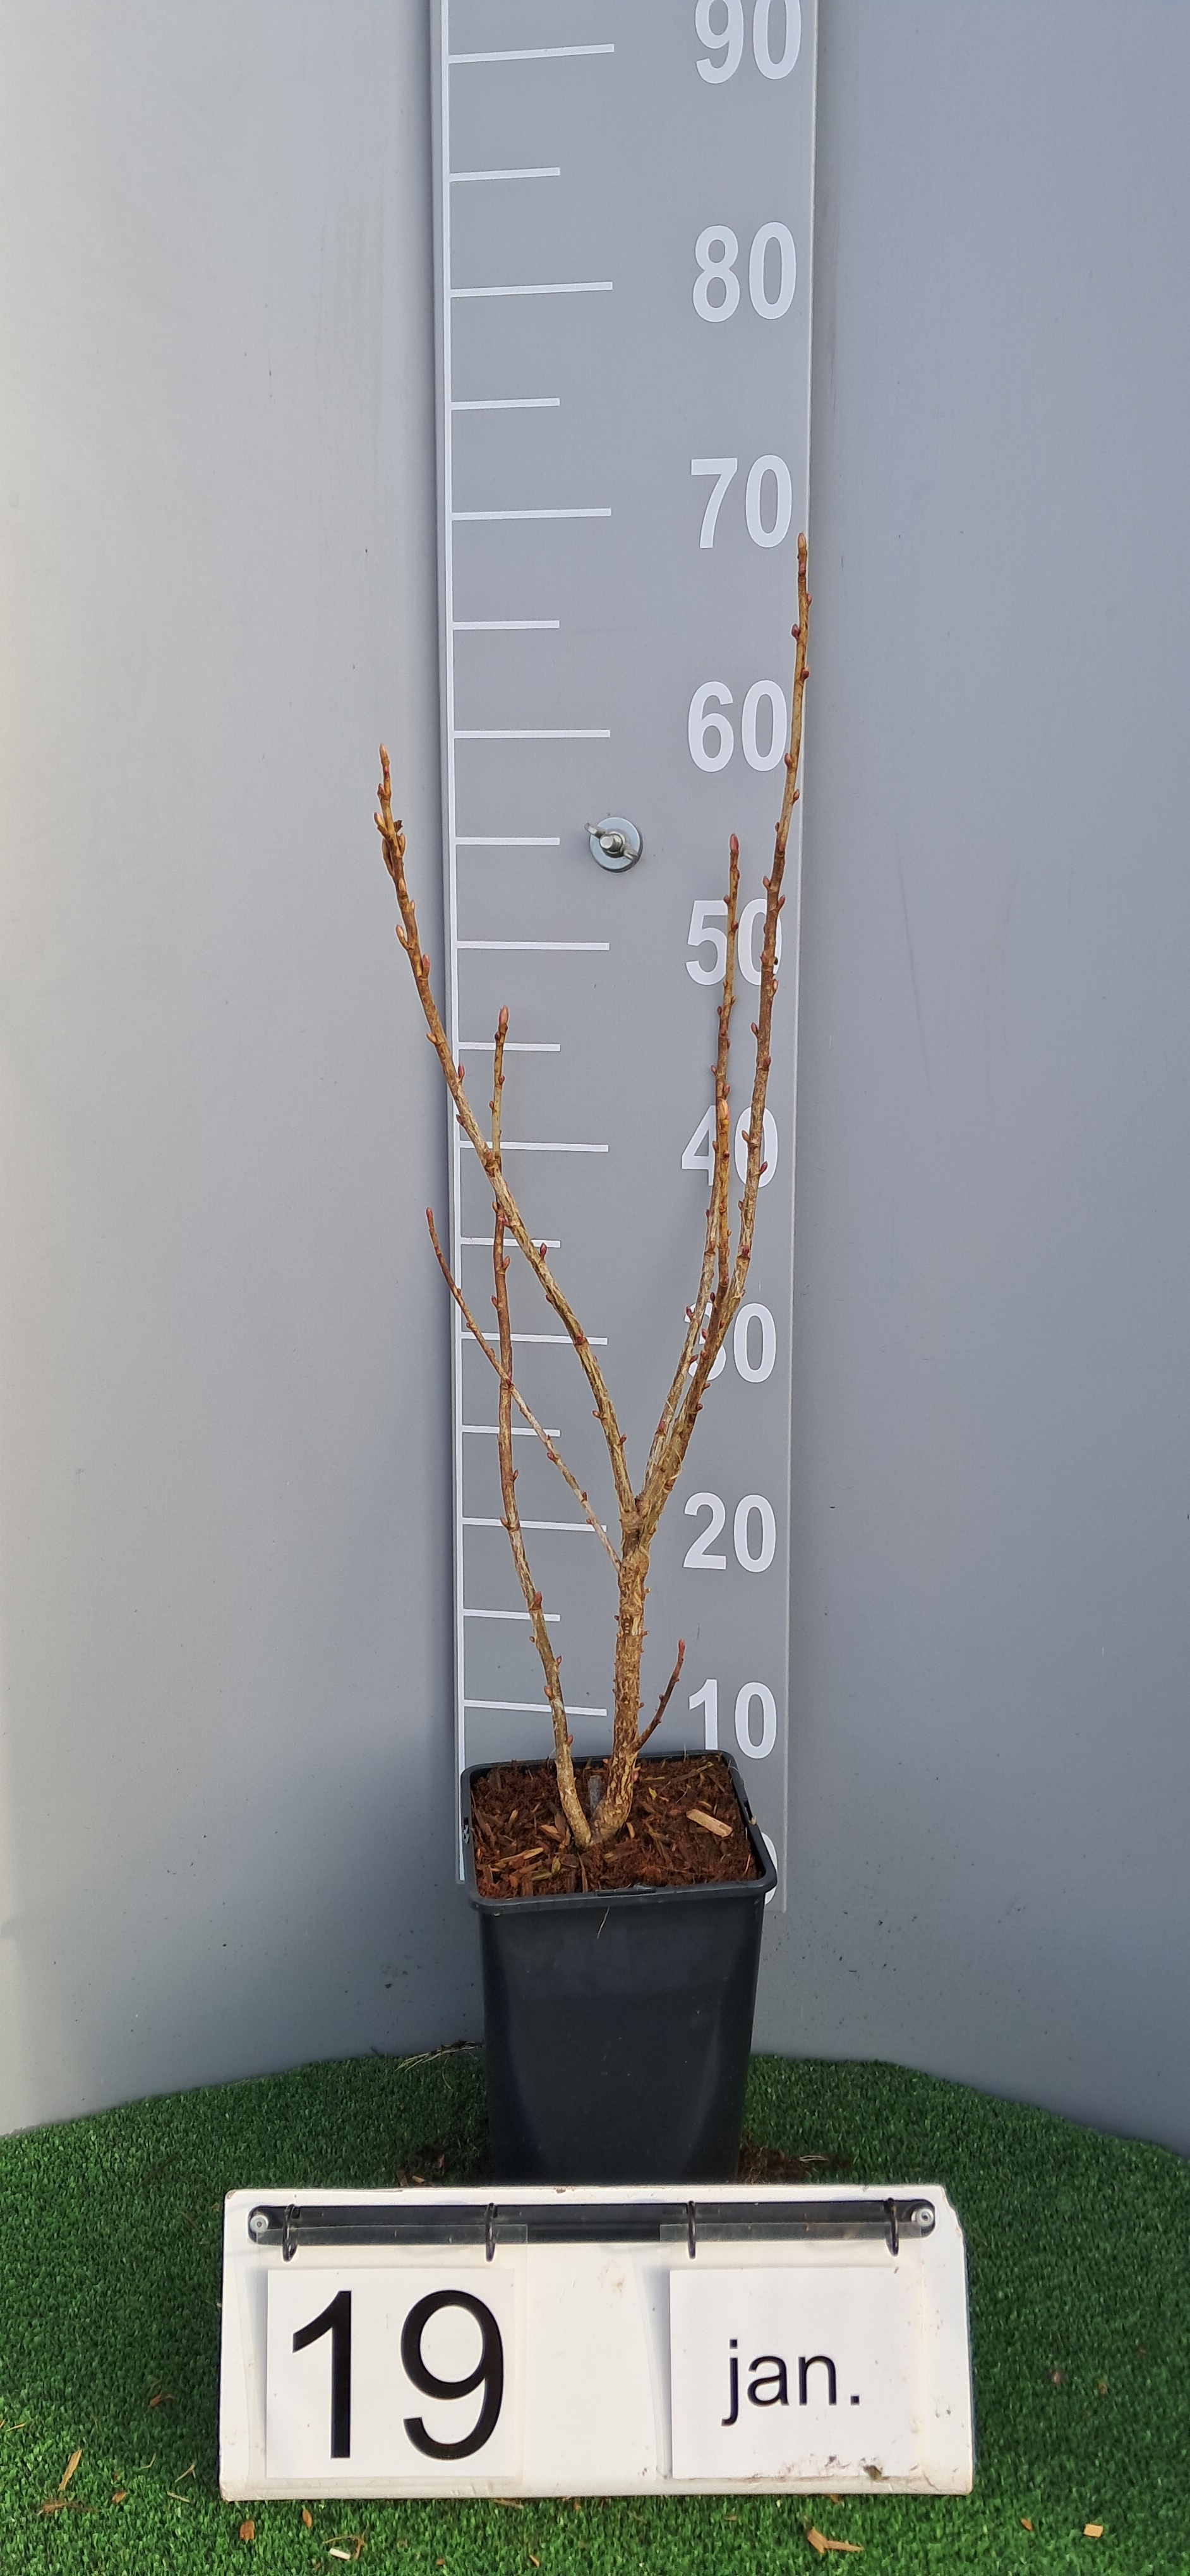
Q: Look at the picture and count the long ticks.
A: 9